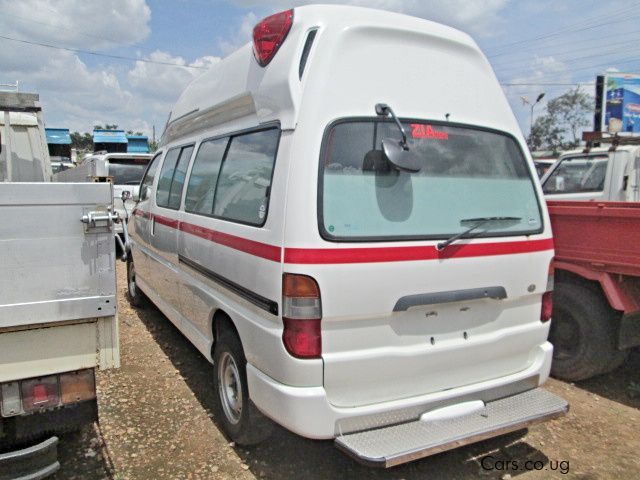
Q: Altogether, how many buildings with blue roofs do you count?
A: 3